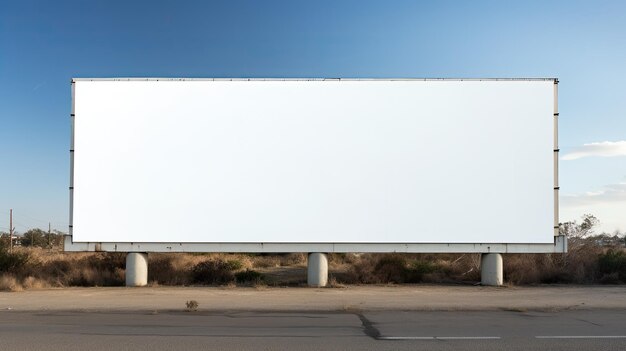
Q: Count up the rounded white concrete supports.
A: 3